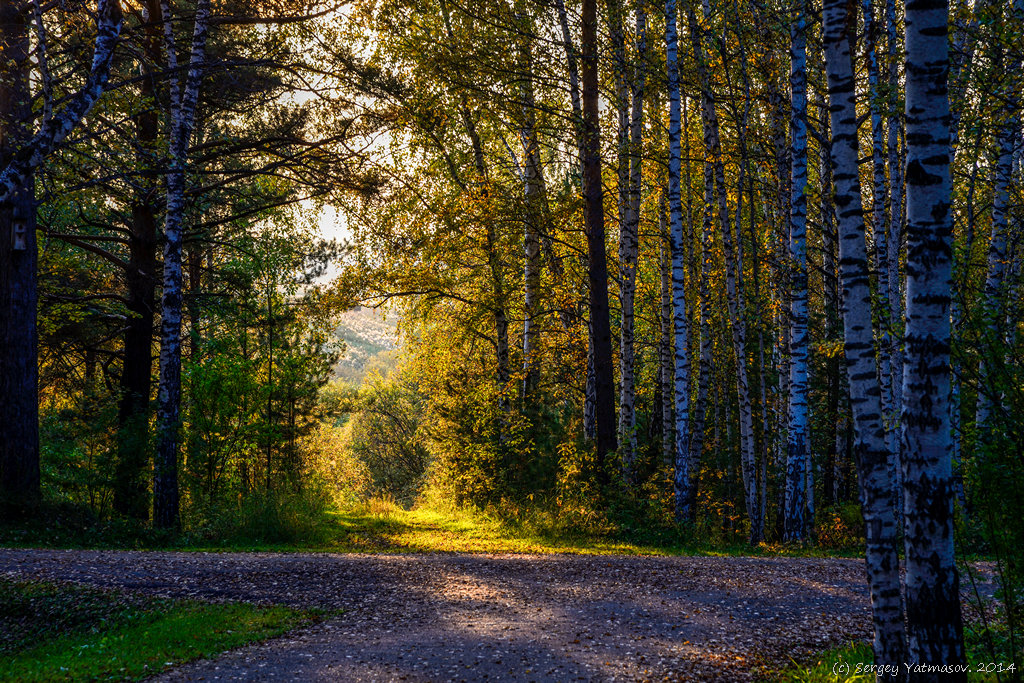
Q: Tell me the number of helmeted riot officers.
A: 0